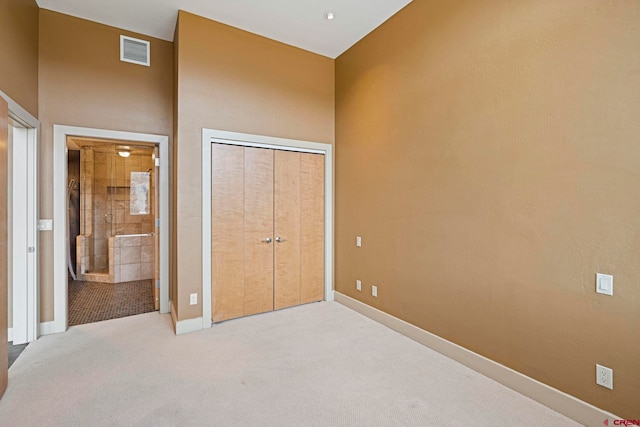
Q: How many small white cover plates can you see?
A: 7